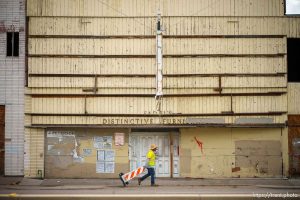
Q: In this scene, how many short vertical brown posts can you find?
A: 4